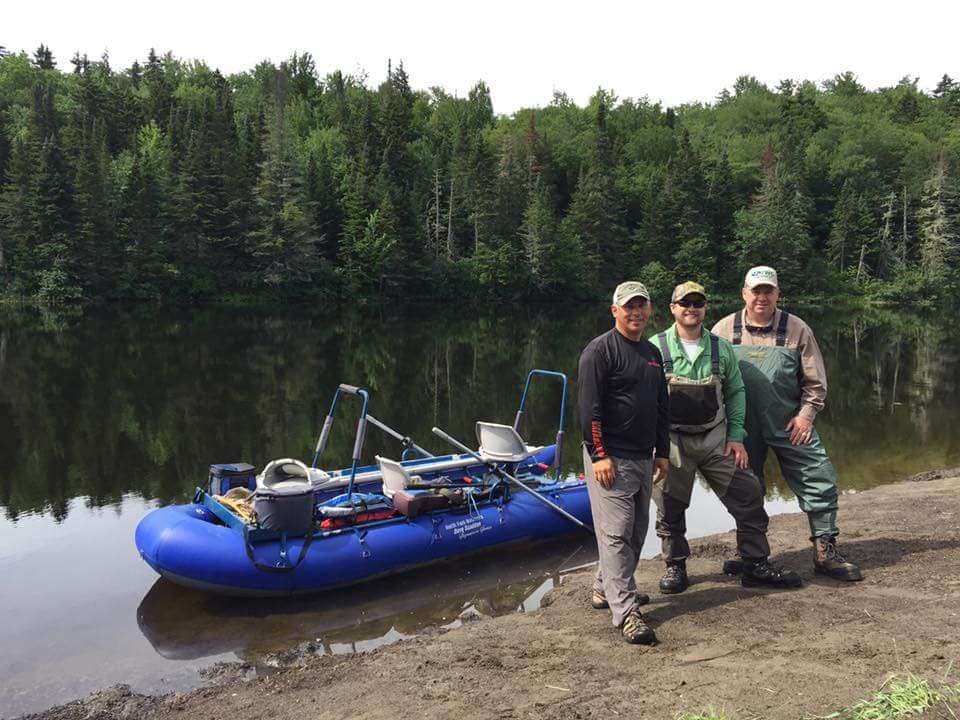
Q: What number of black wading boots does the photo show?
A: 2